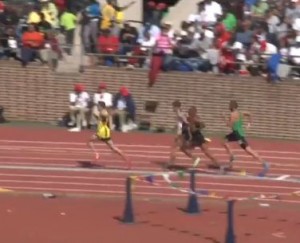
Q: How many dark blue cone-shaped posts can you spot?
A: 3